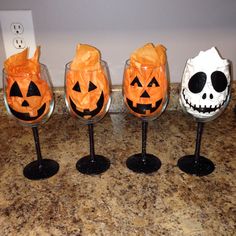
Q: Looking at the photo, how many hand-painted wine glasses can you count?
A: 4